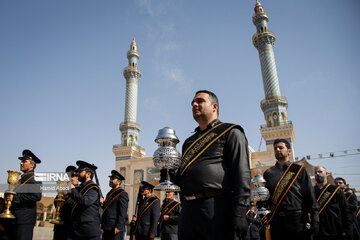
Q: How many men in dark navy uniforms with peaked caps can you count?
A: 5